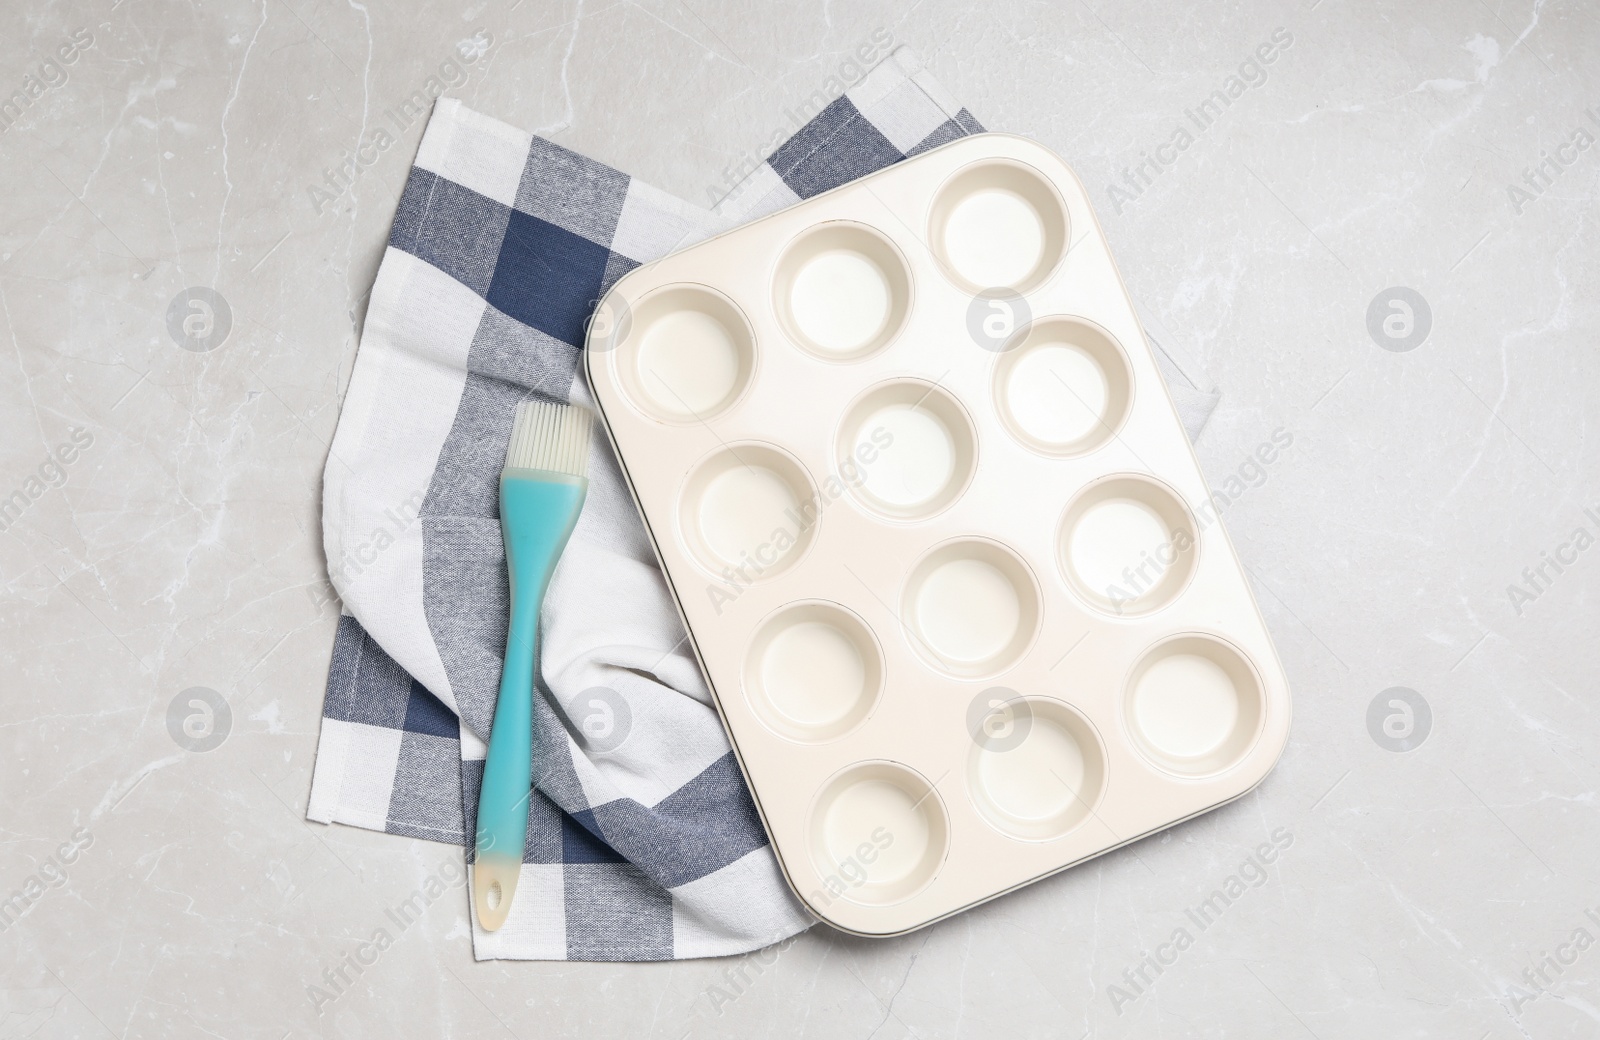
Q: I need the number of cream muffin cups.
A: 12